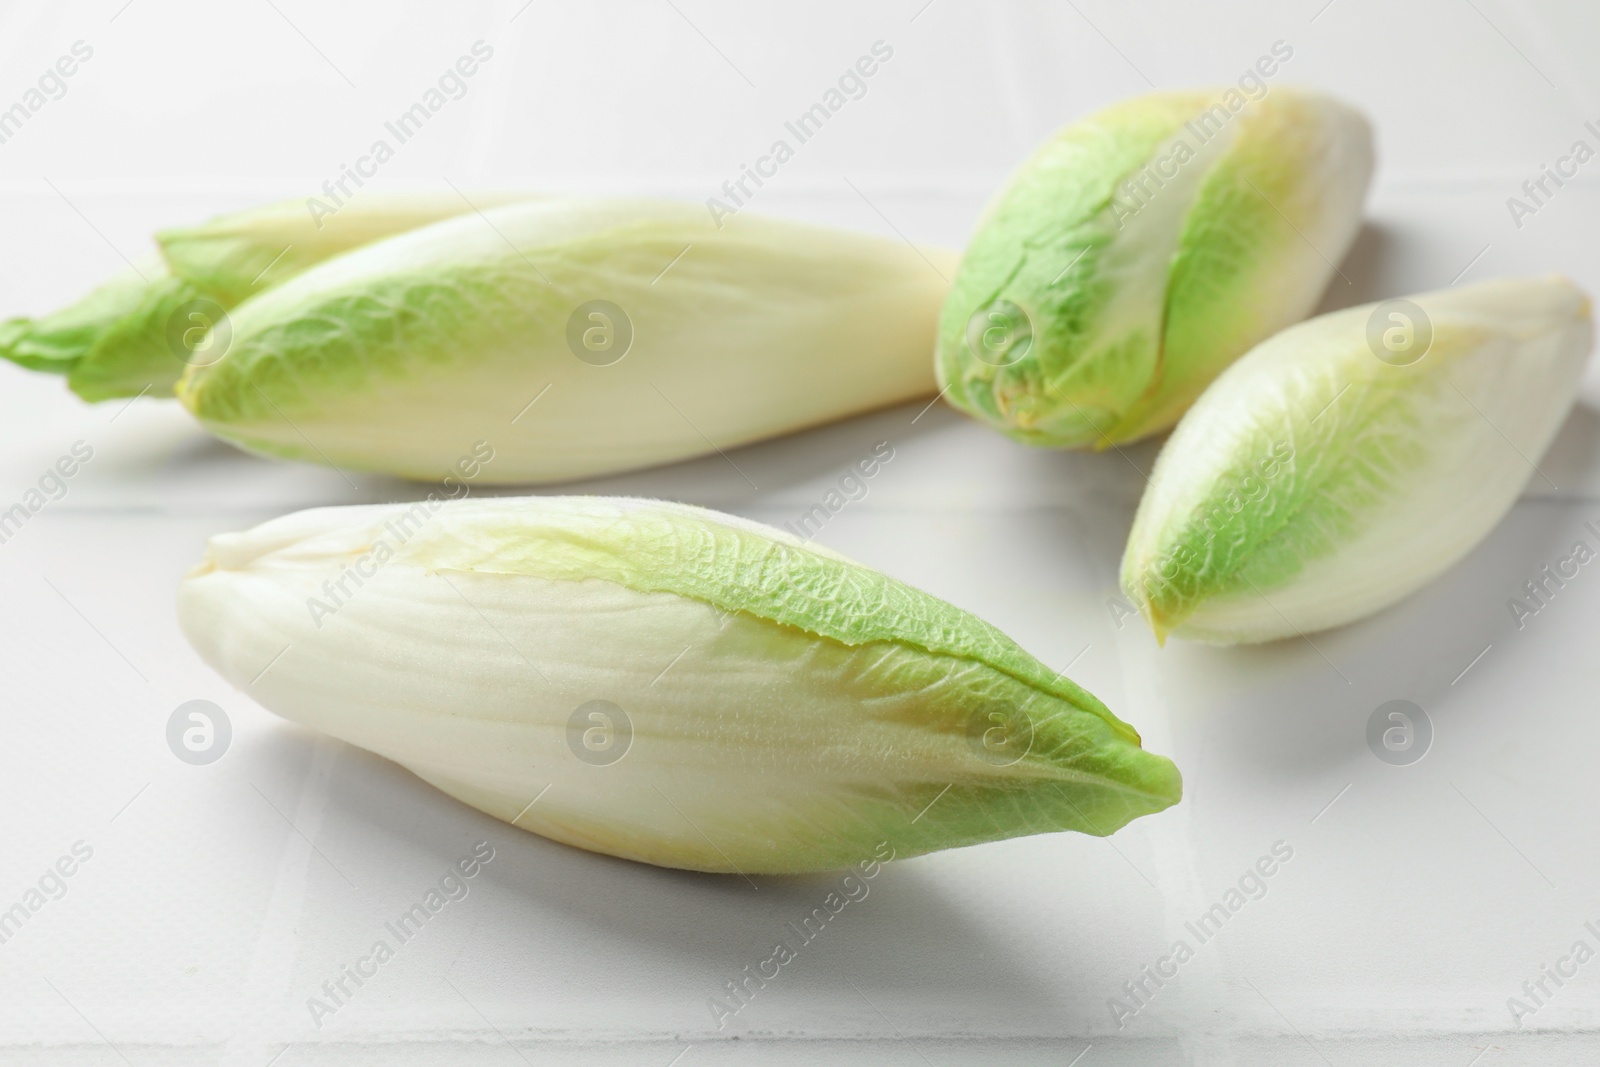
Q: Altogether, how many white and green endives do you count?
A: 5